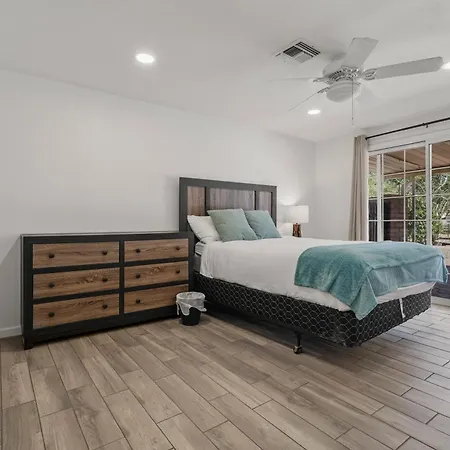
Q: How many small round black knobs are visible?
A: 11